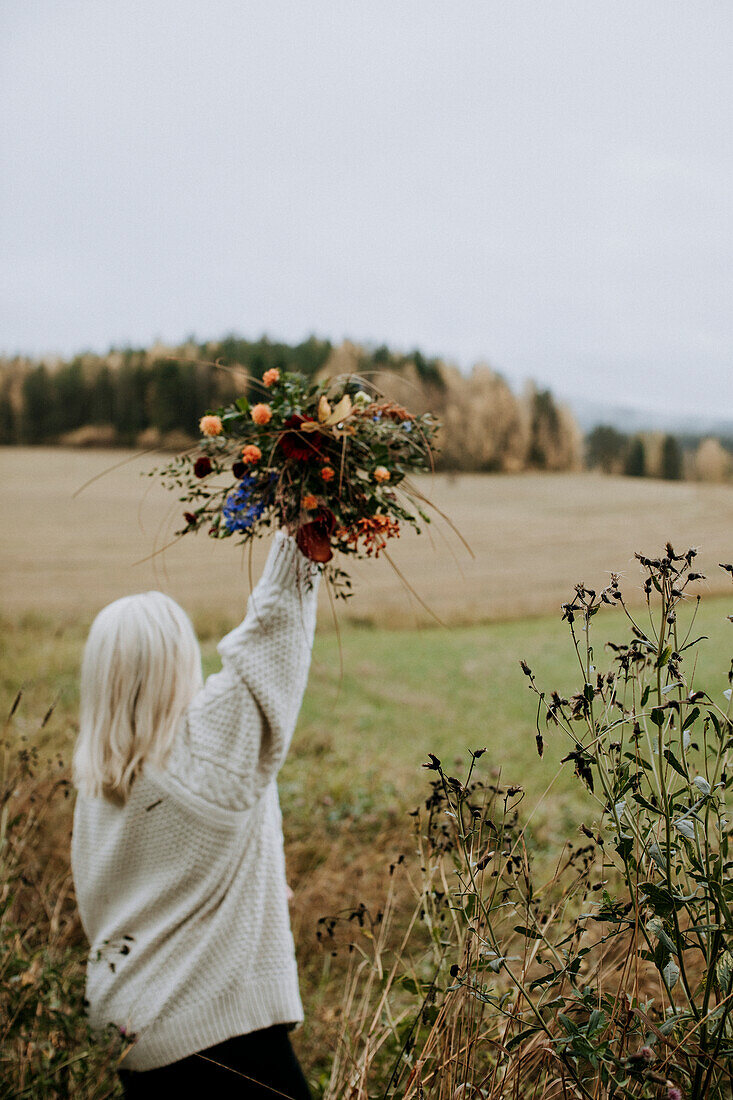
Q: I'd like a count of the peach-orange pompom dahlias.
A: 7